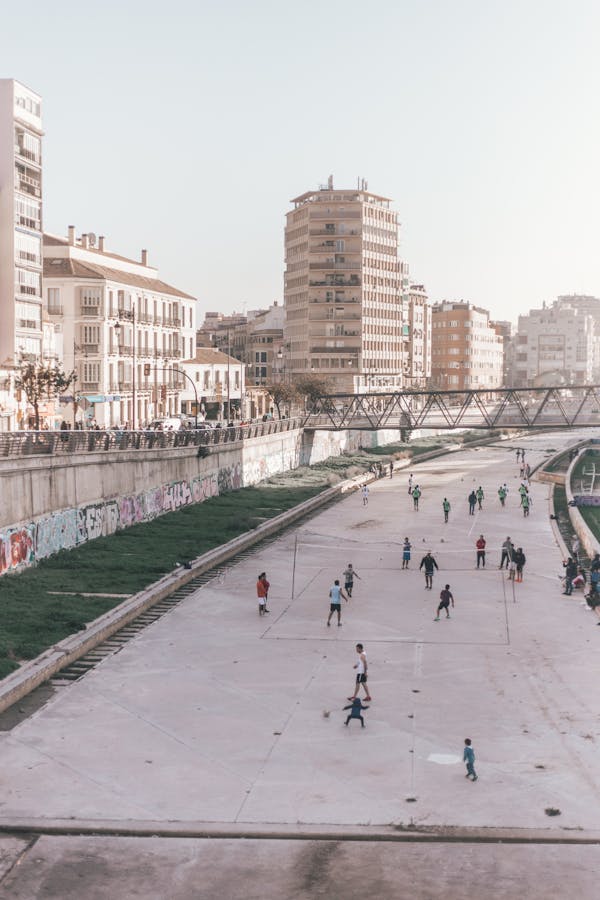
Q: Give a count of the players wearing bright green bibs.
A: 6